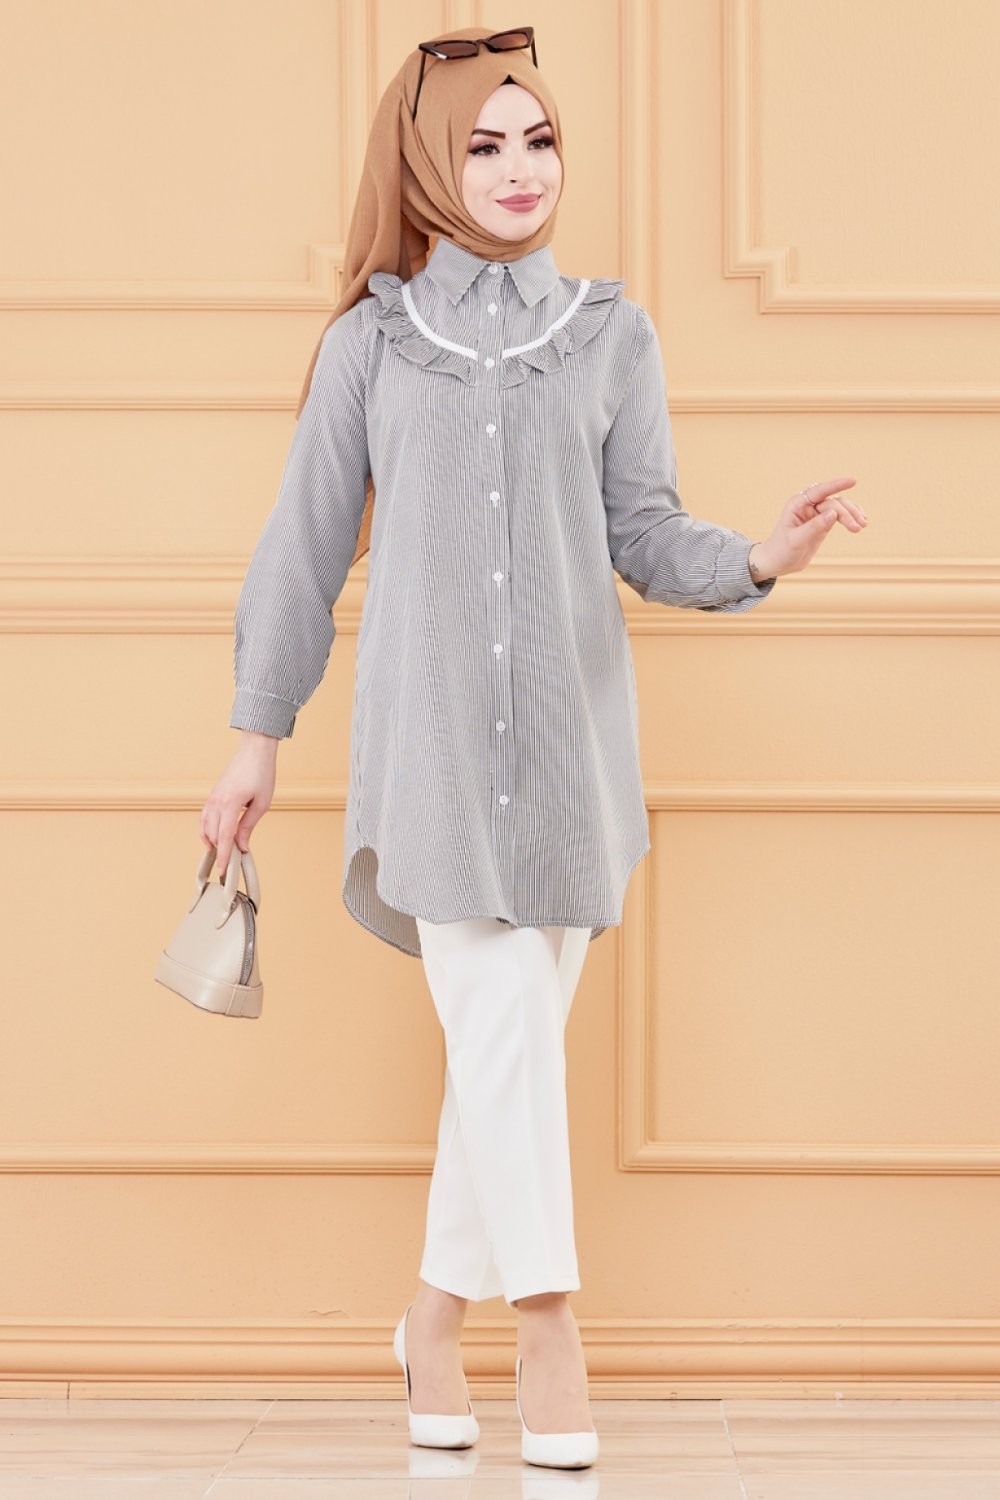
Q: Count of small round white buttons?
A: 9